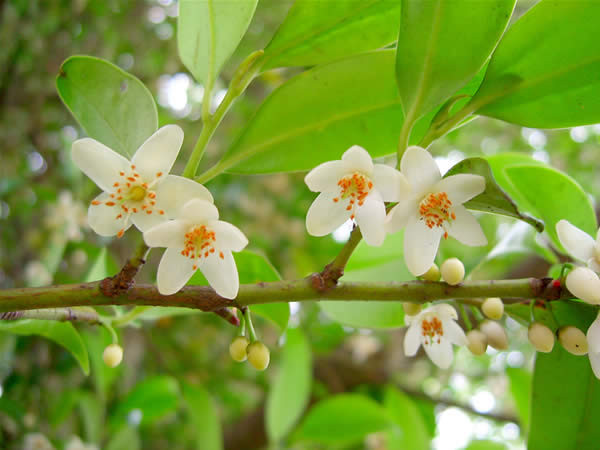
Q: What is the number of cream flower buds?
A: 12